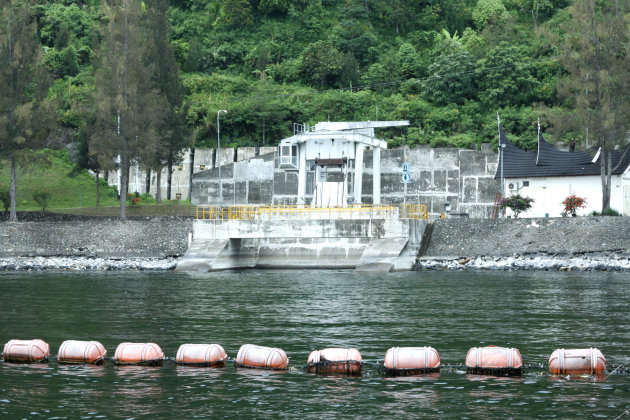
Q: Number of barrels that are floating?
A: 9